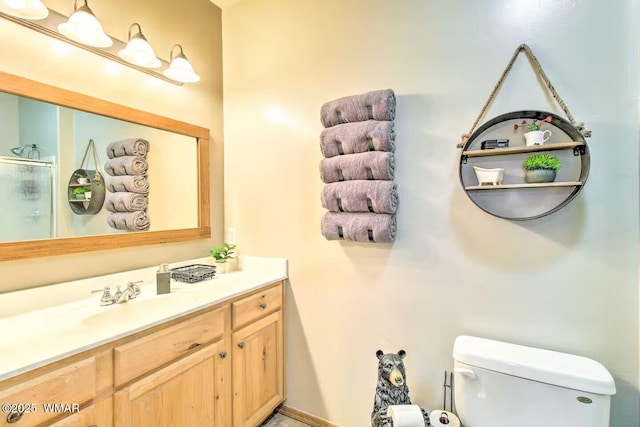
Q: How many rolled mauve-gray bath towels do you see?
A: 5